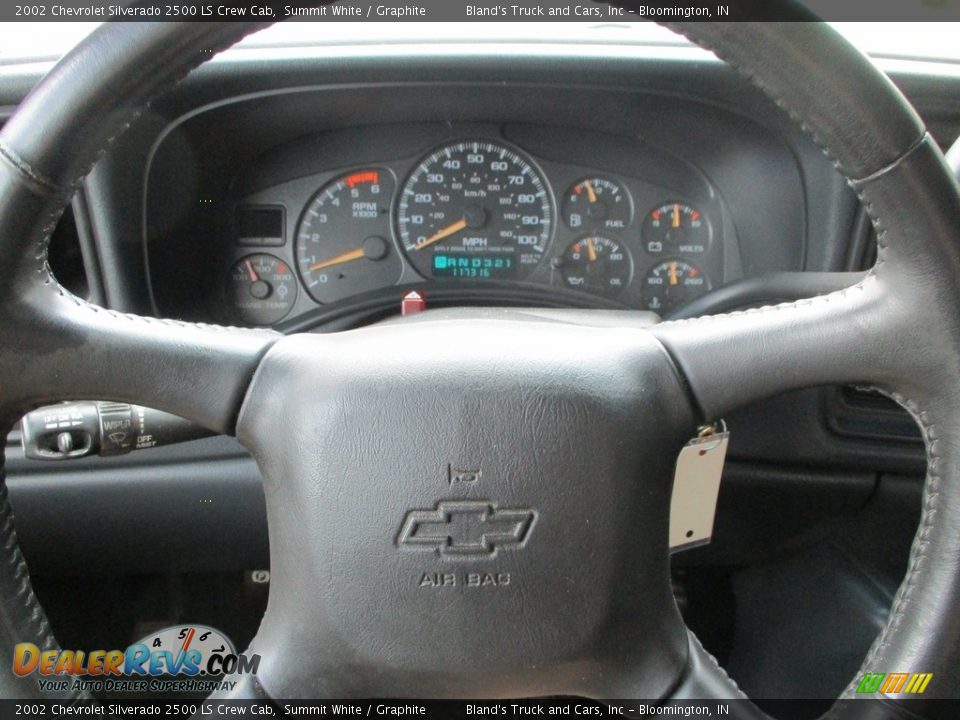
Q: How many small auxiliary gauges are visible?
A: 5